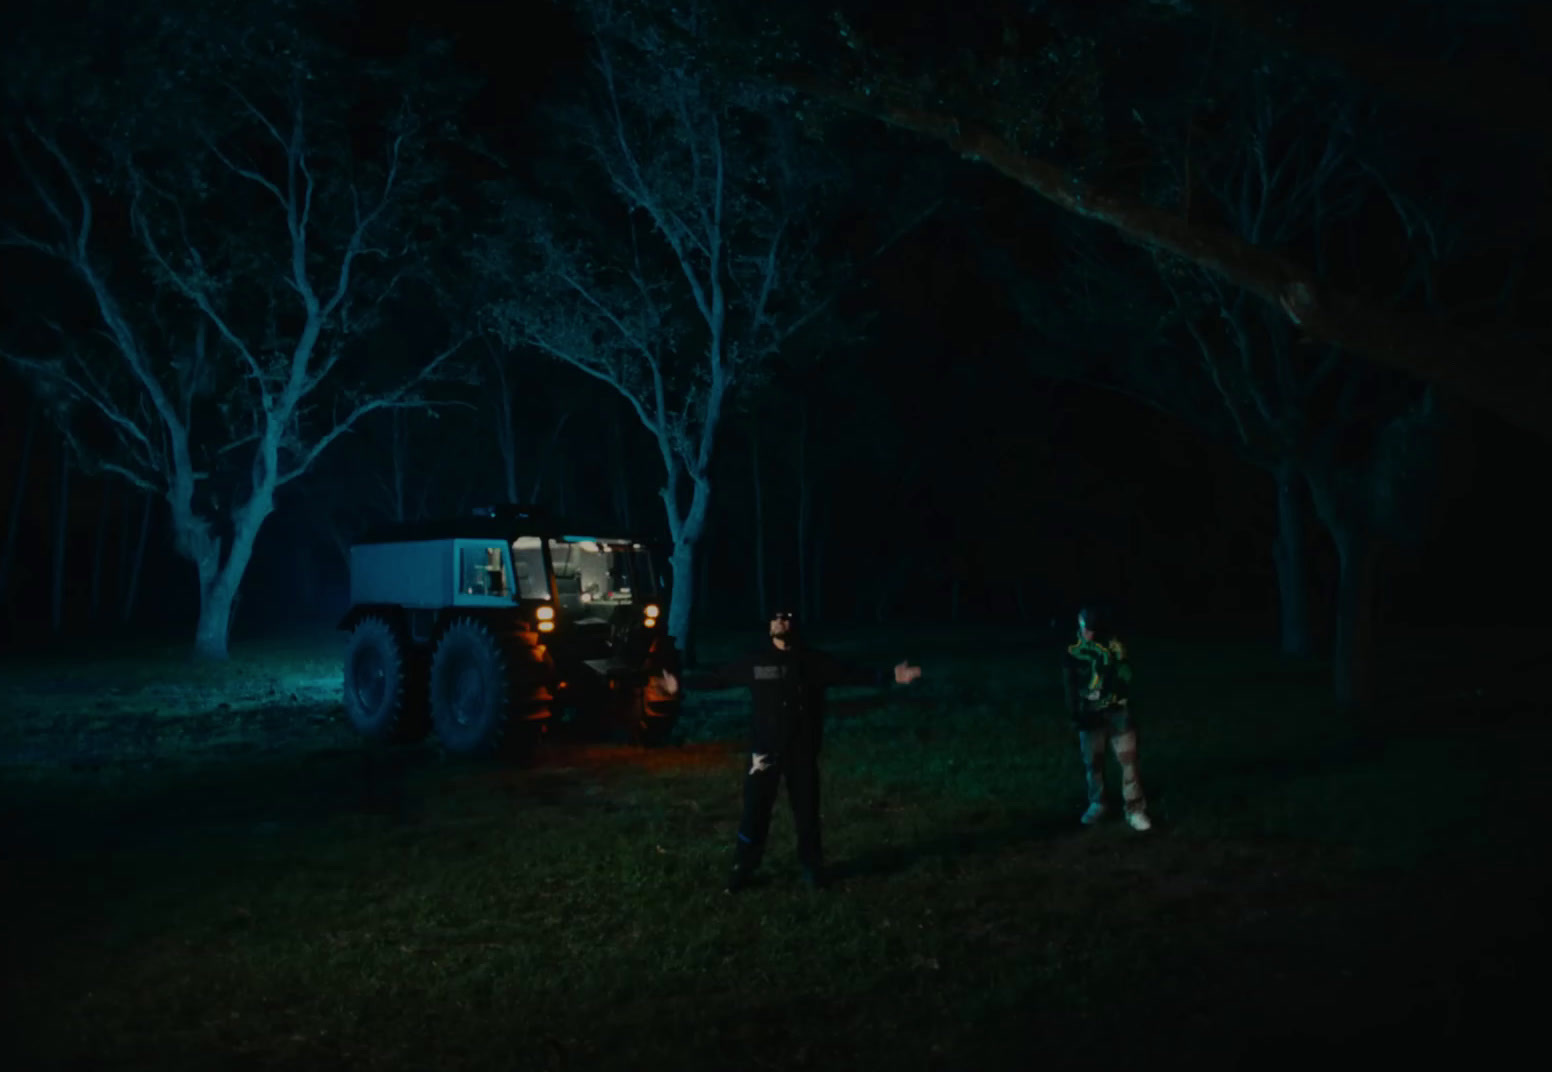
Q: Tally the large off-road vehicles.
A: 1